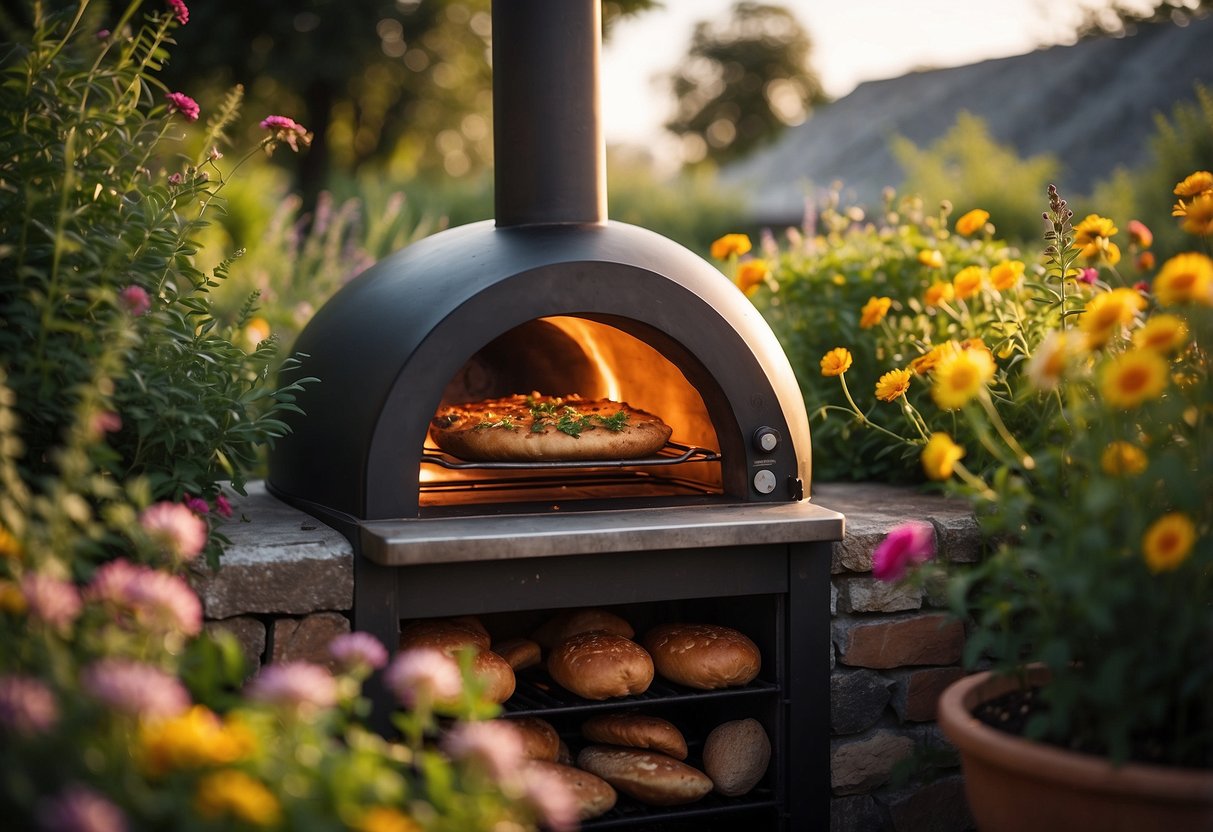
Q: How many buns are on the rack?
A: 12